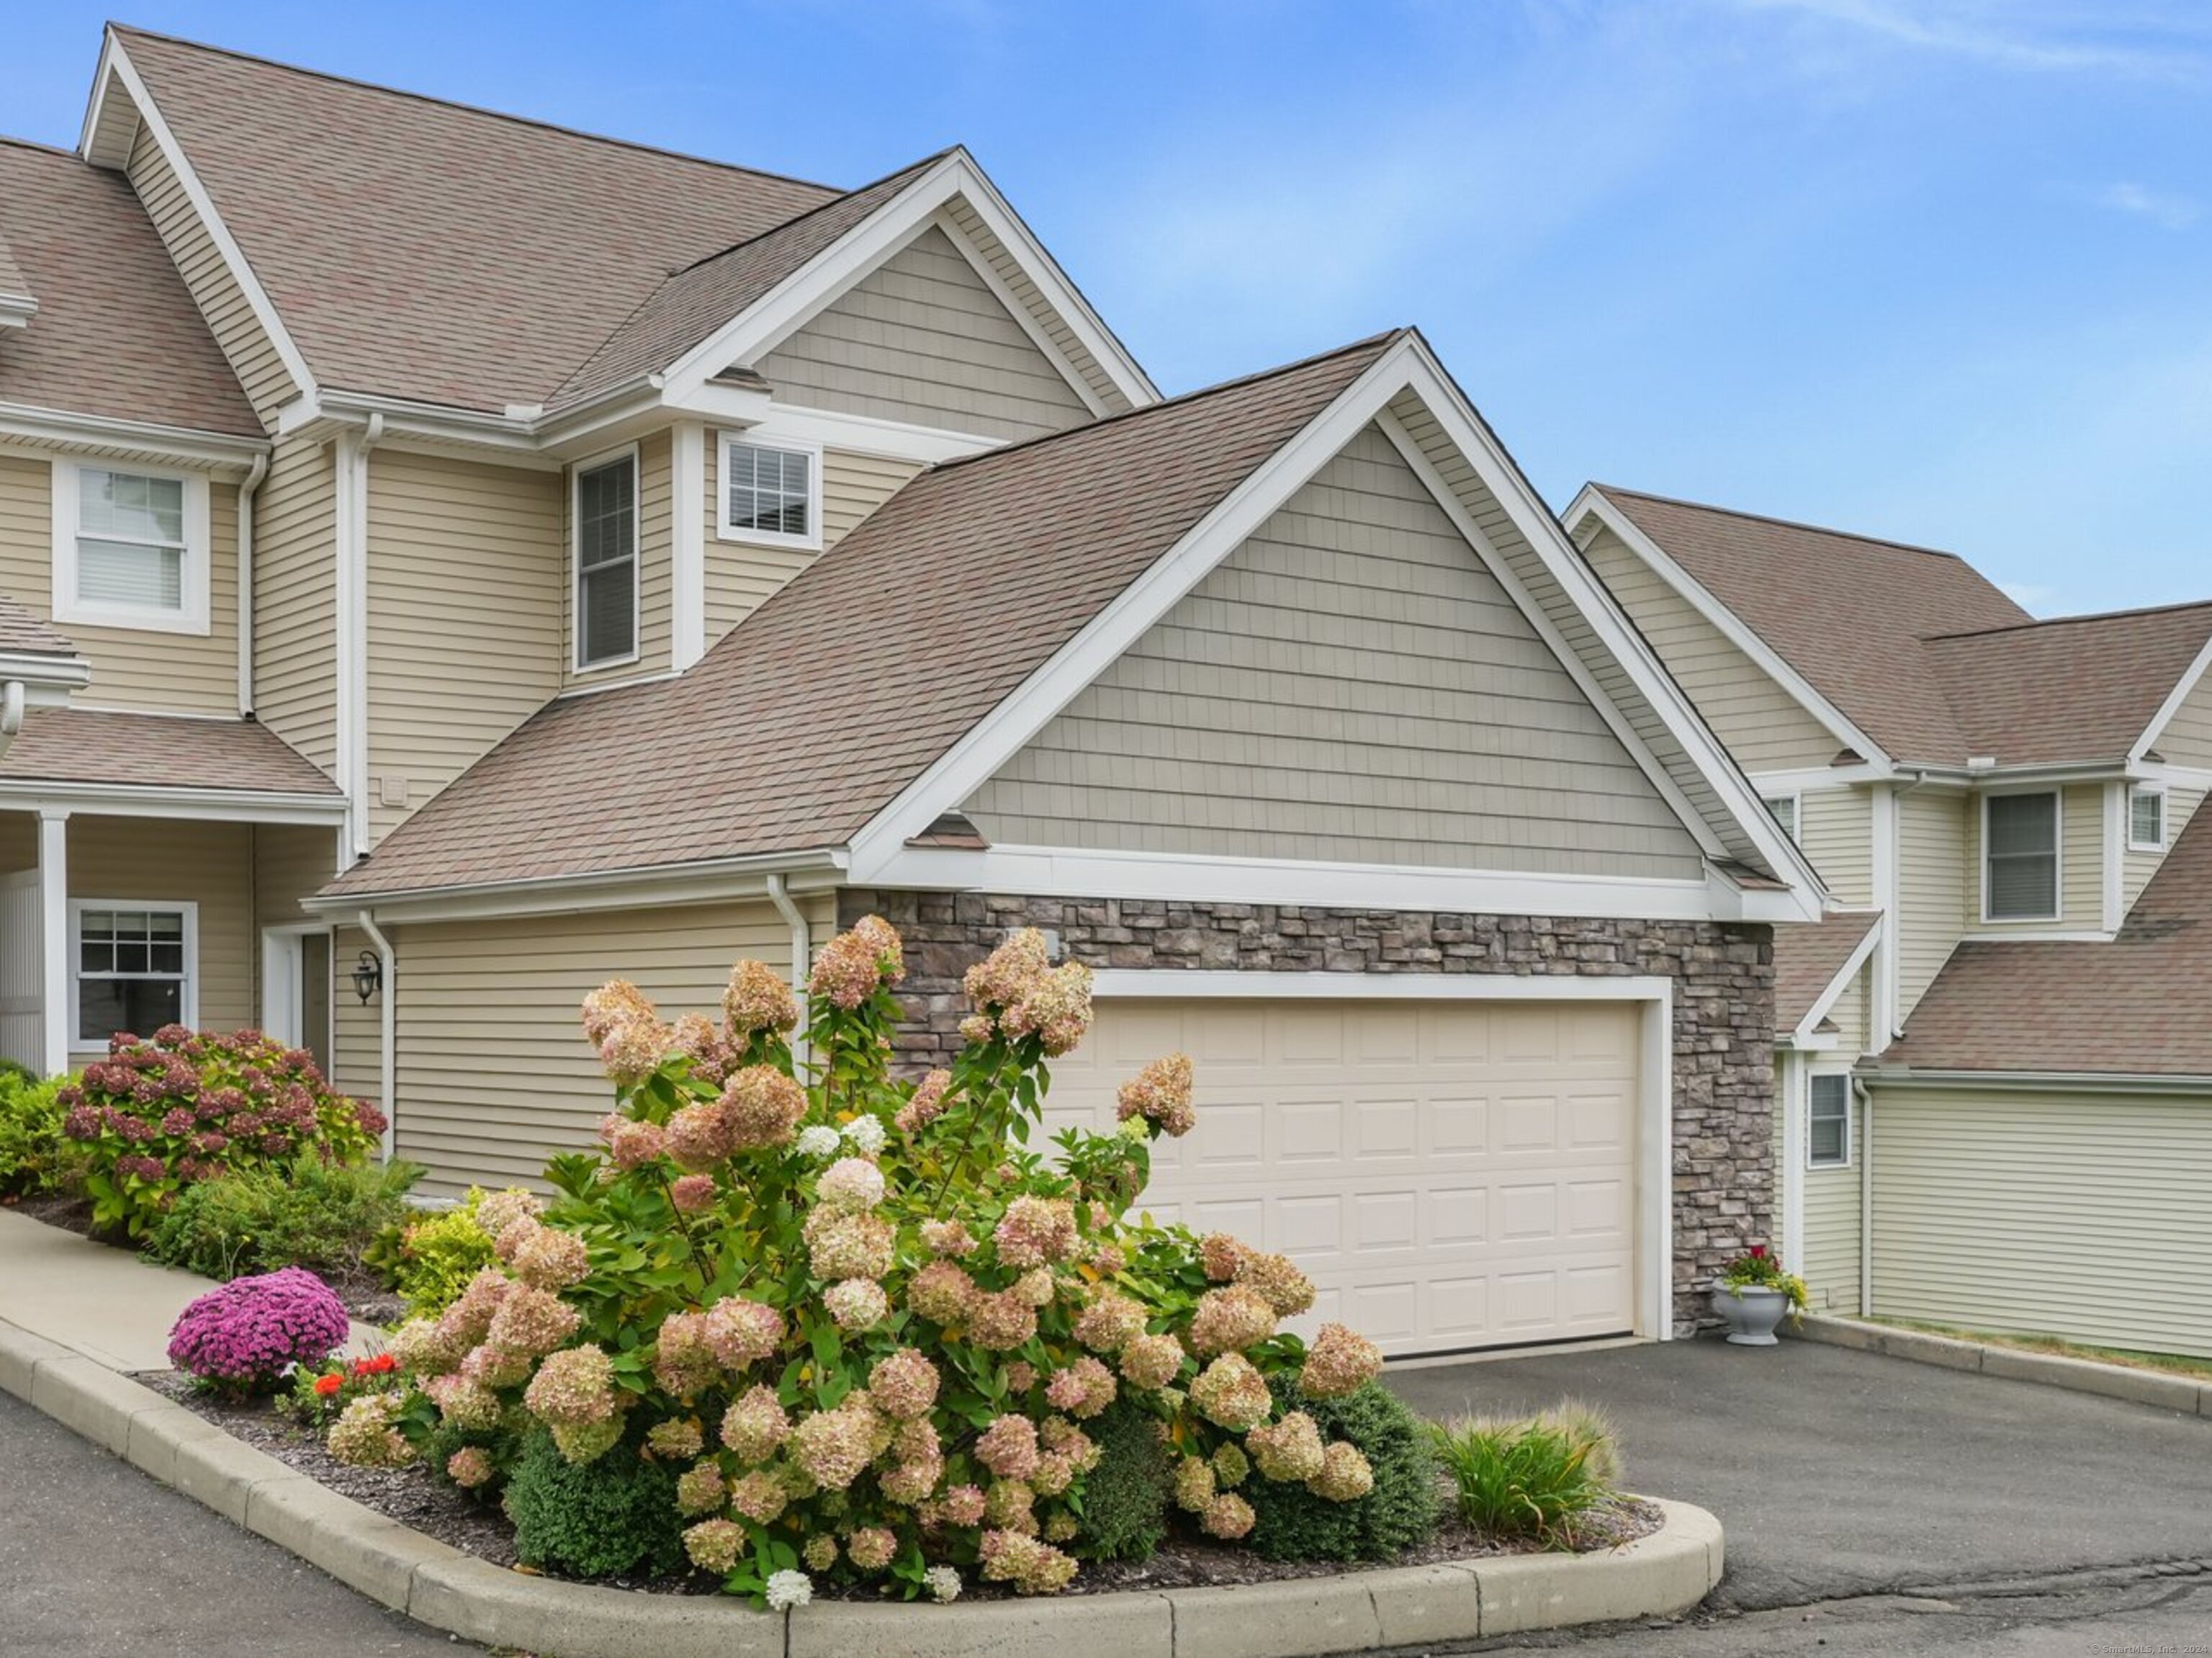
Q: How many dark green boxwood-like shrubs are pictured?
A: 3